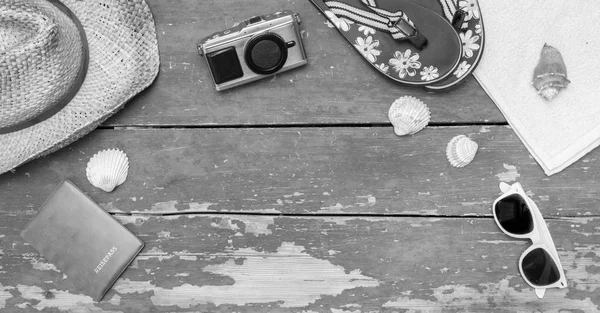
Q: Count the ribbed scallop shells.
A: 3